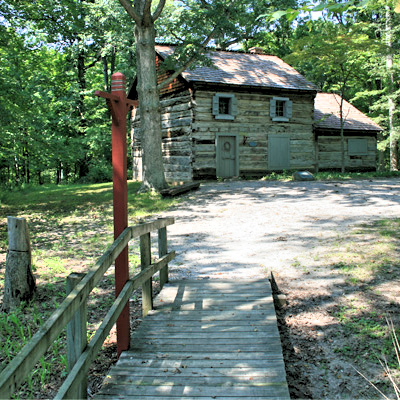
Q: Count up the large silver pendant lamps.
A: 0